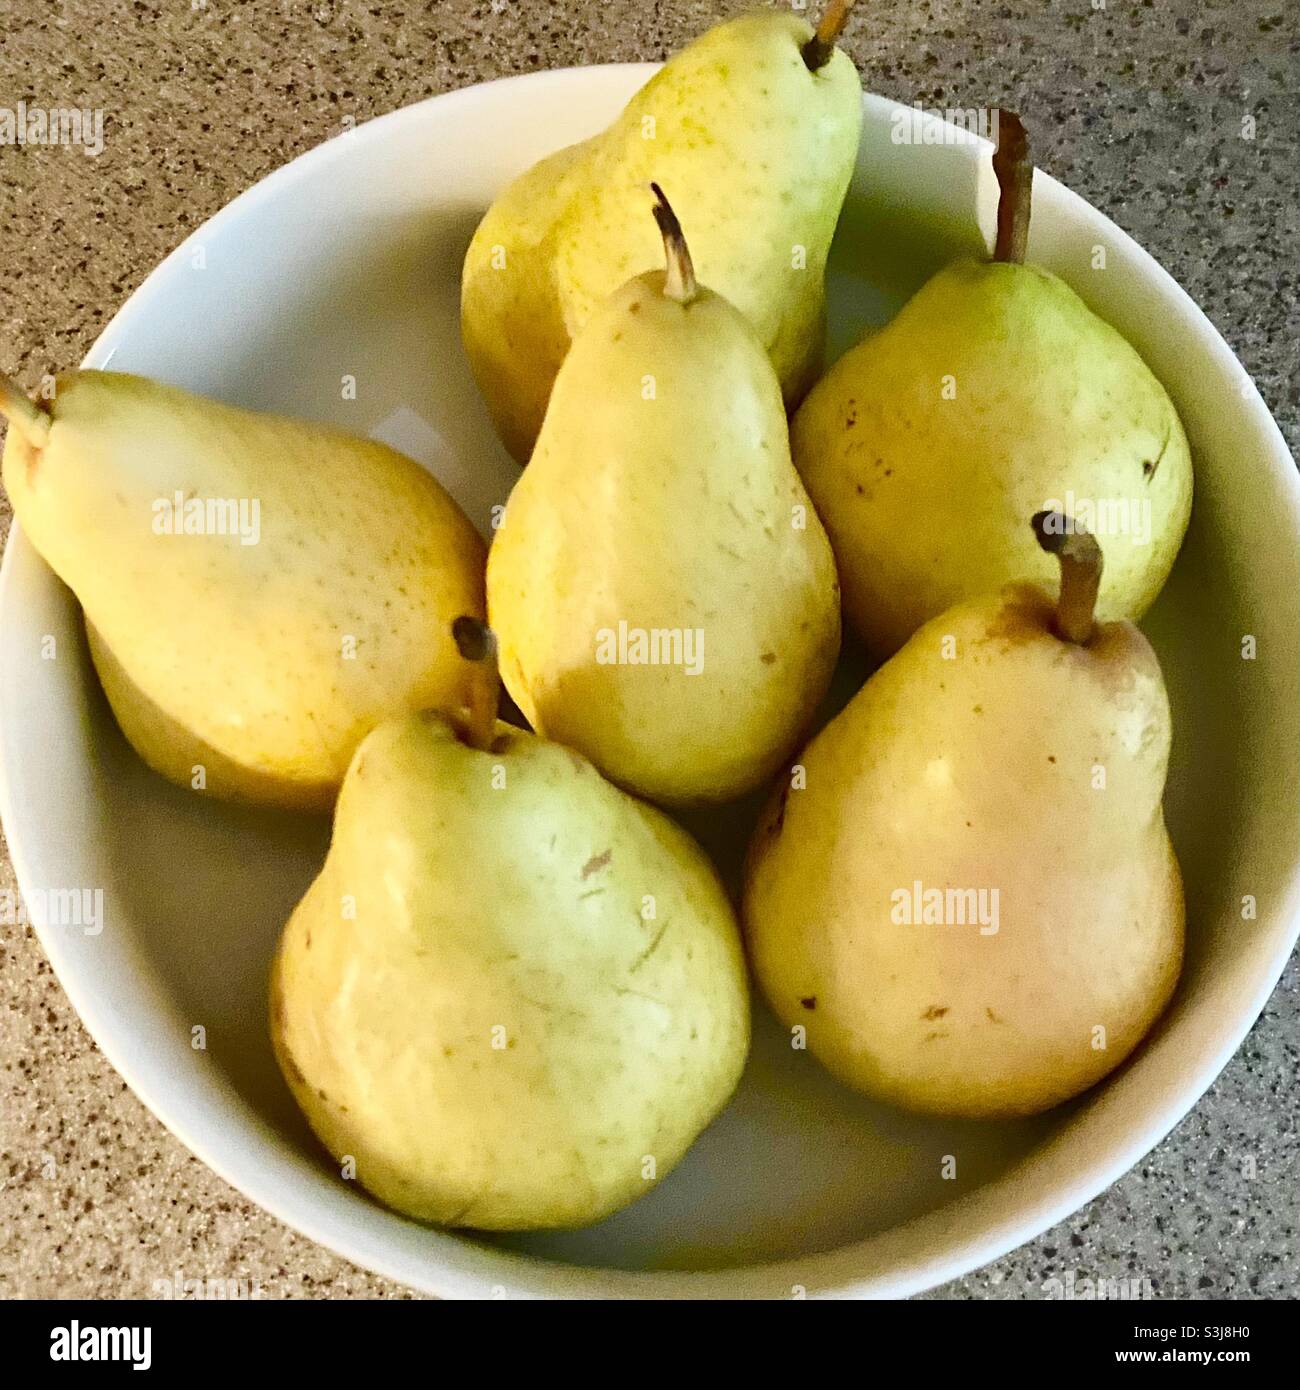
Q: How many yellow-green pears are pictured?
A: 6